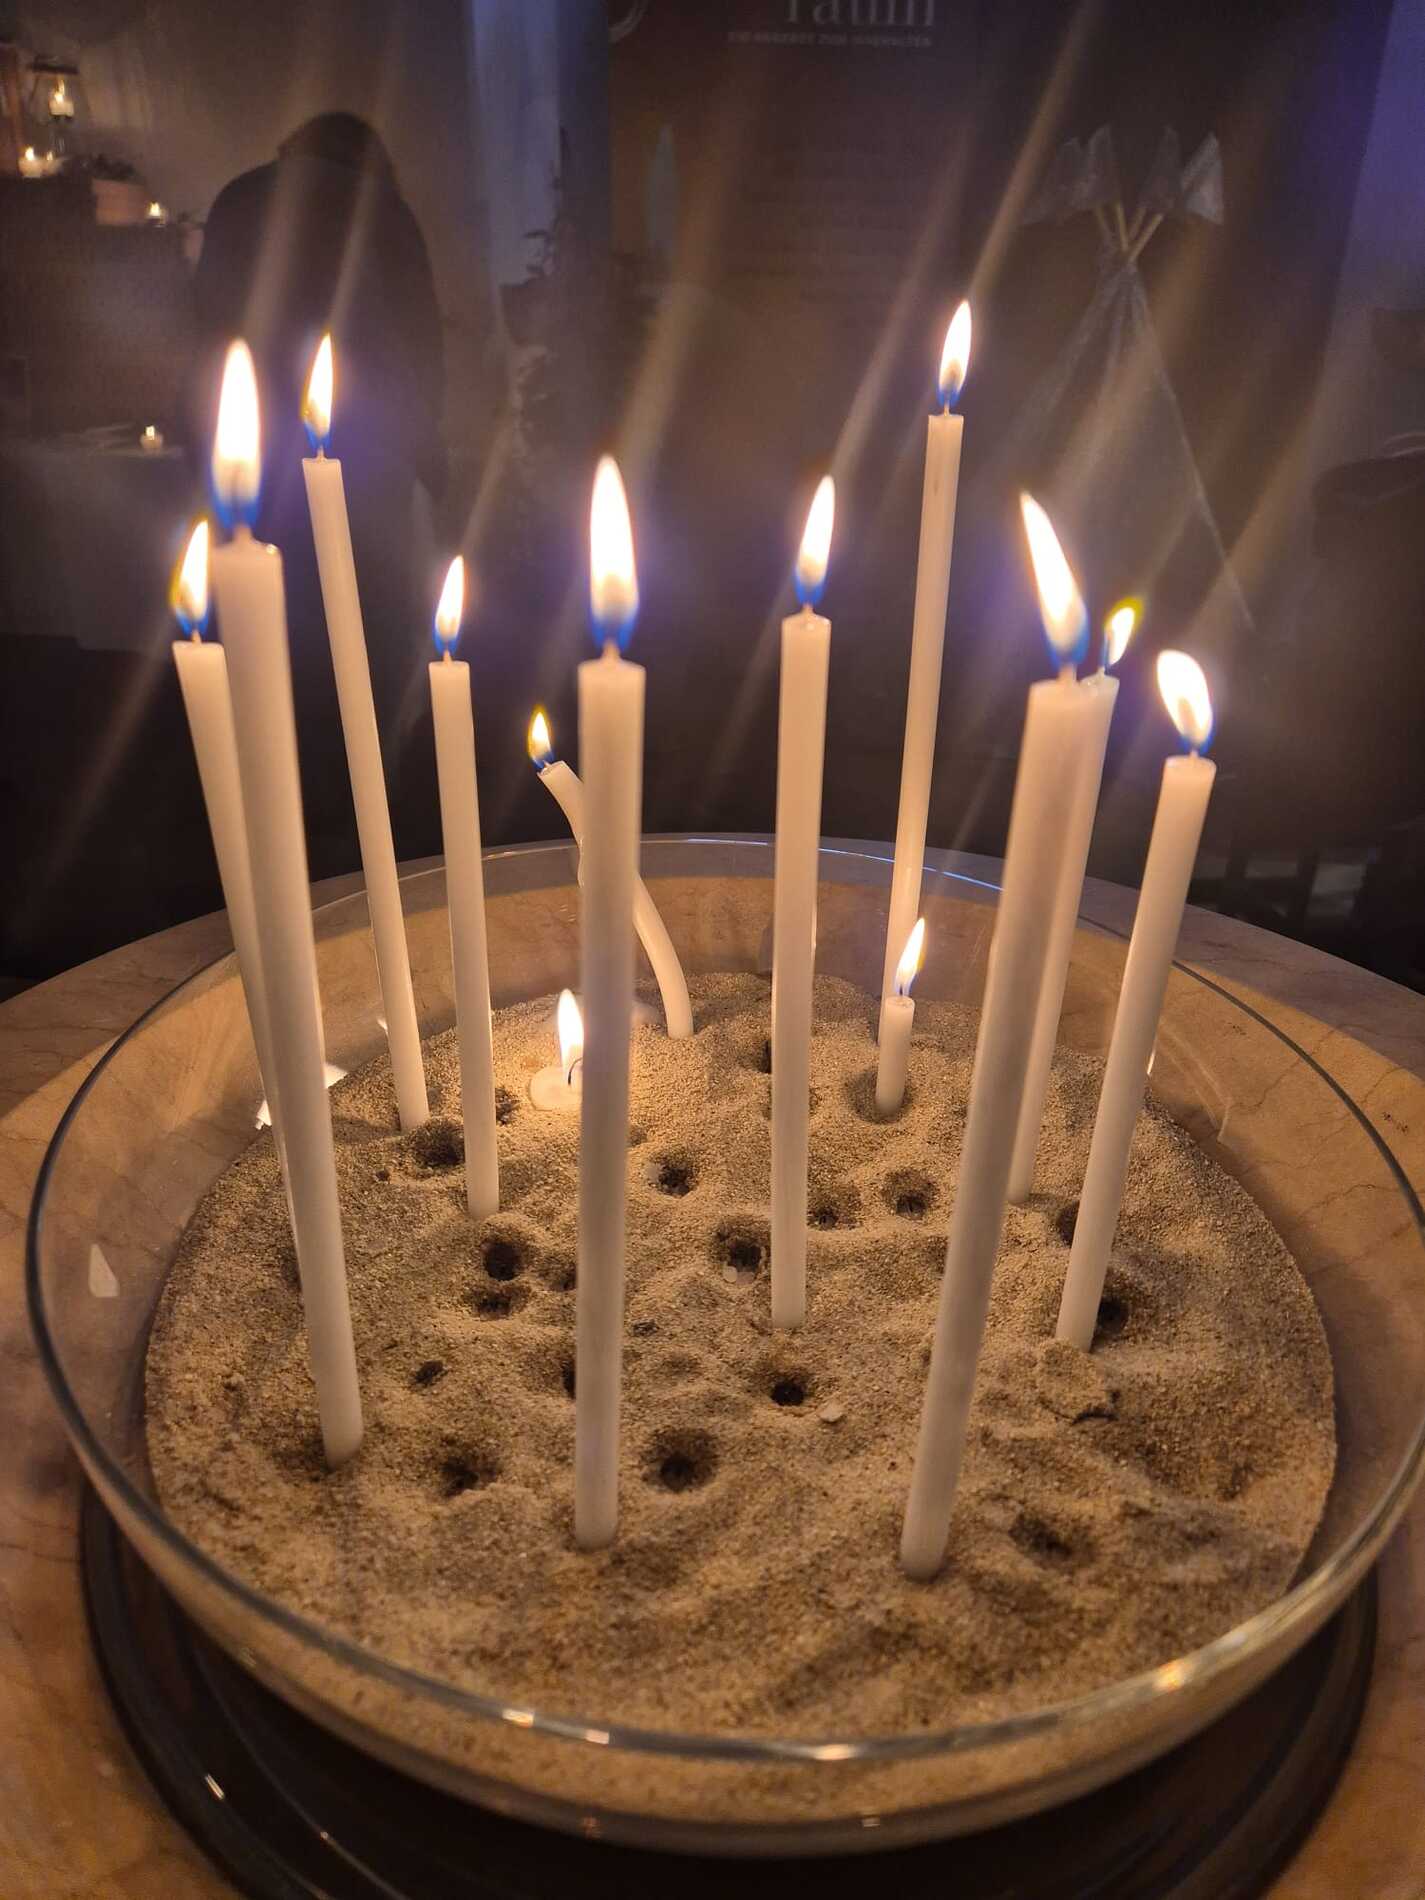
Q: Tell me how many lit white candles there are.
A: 13